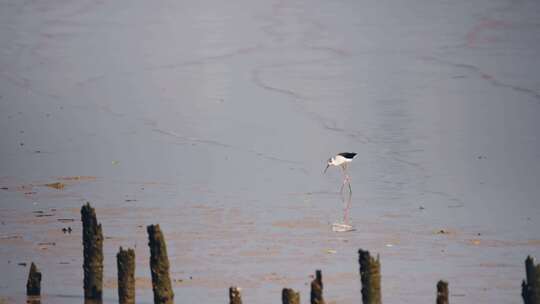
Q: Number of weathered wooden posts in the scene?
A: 10